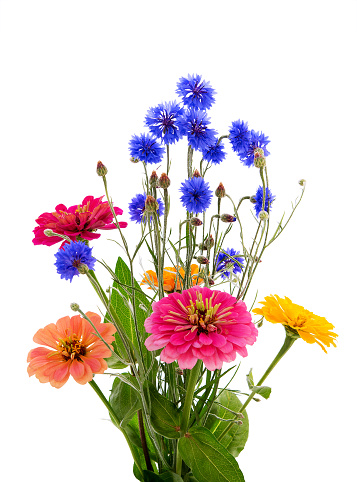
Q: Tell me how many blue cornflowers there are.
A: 12